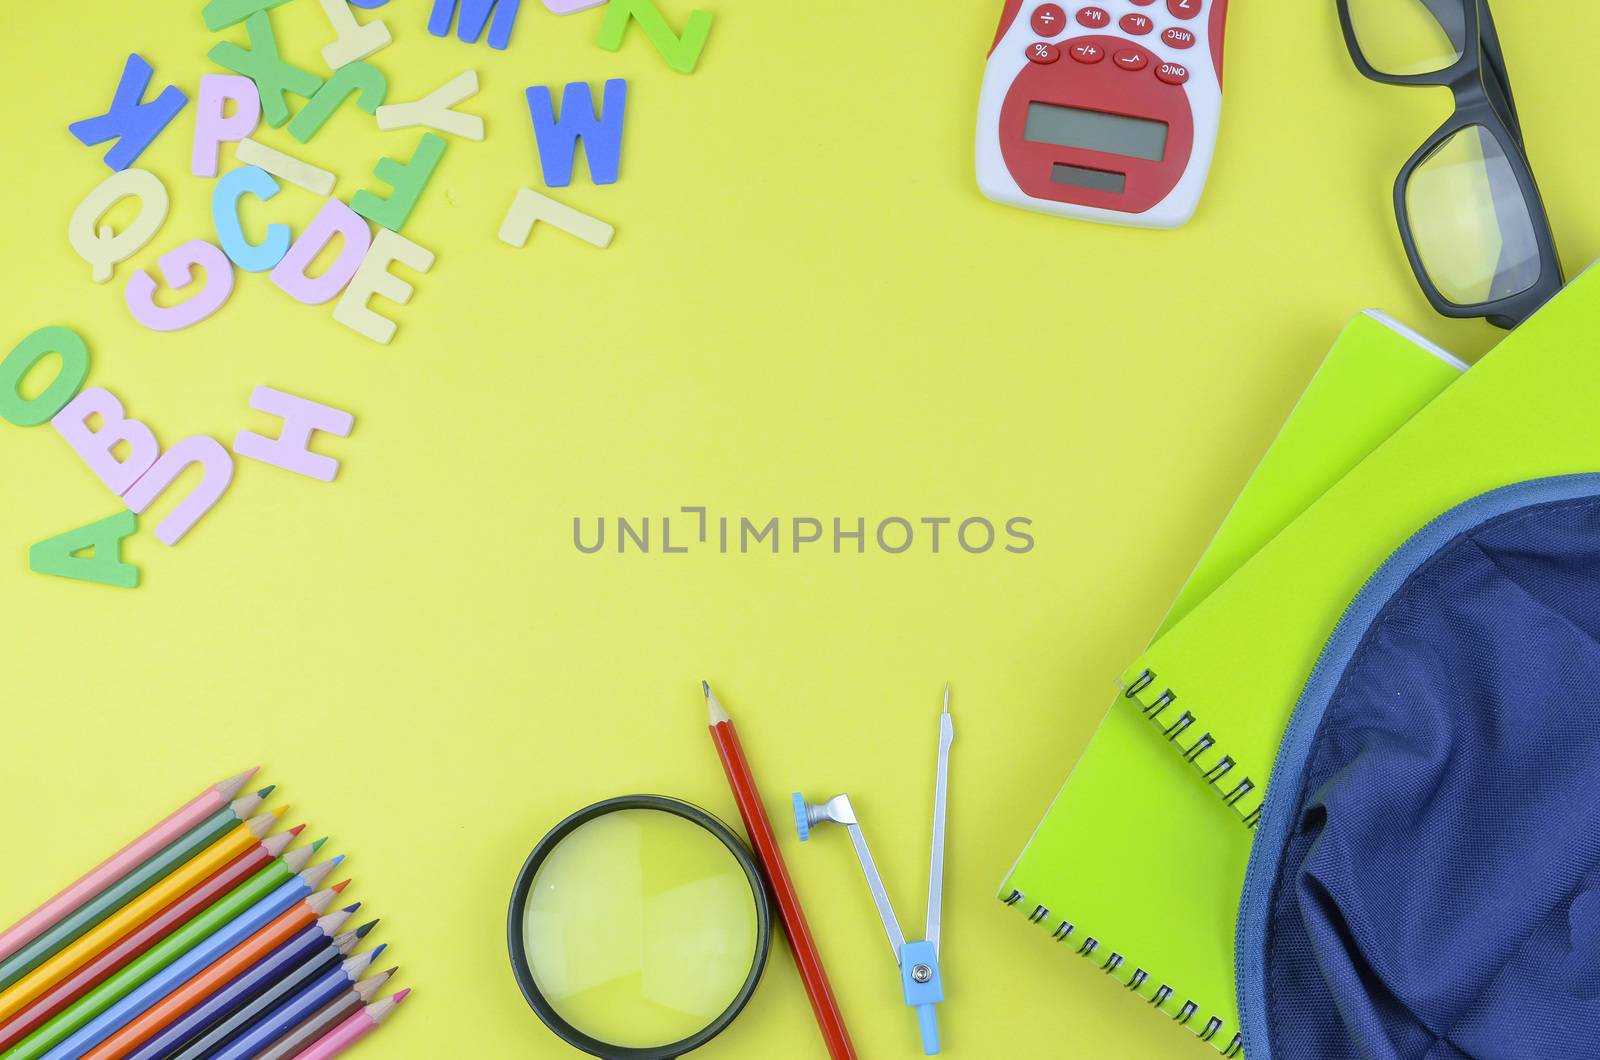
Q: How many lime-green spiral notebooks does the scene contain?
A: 2